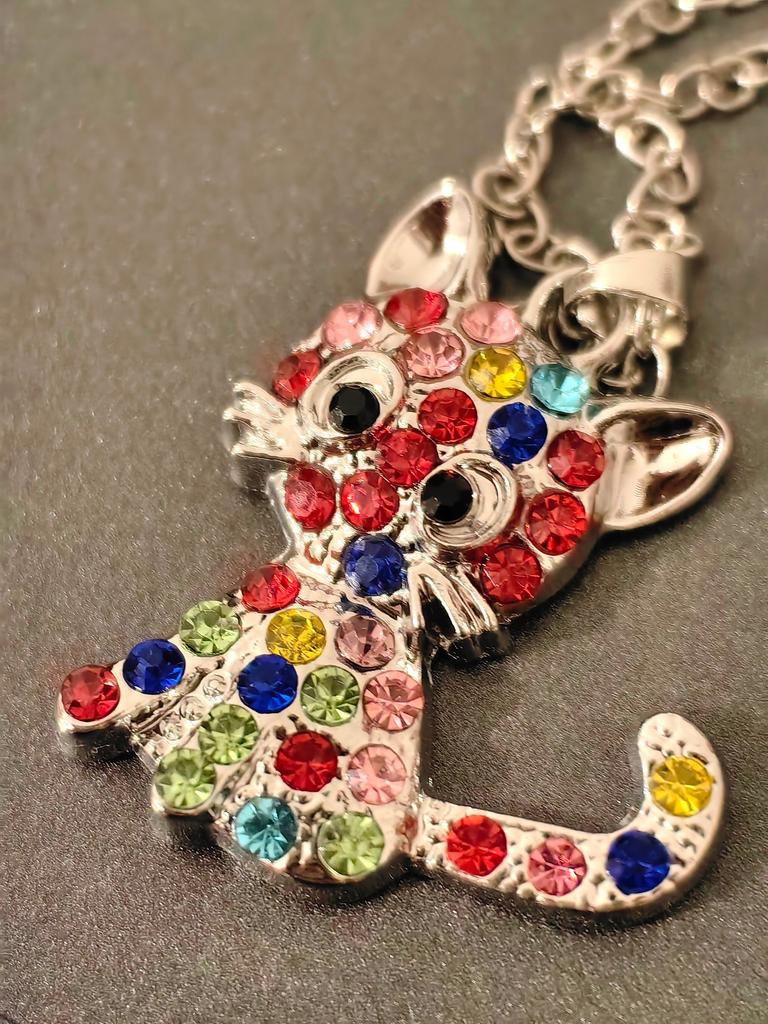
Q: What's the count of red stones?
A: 13